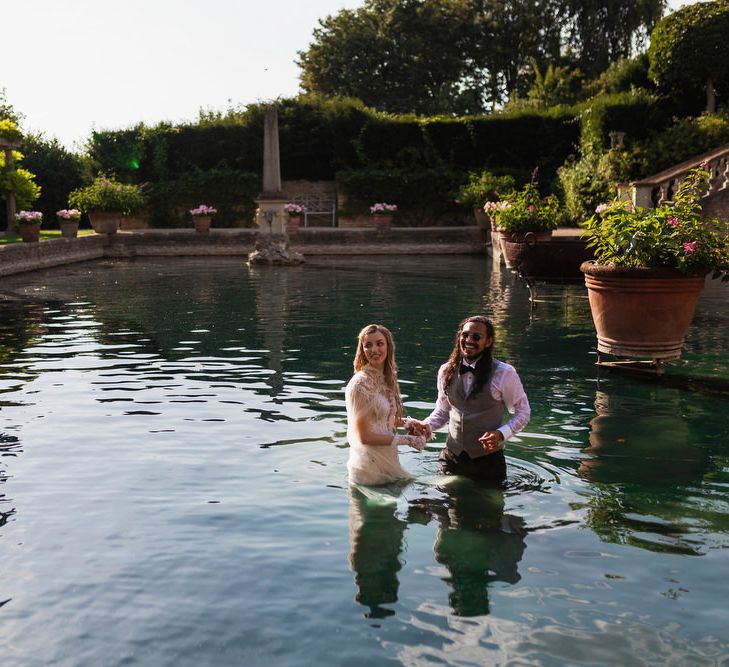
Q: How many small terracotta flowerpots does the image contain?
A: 5